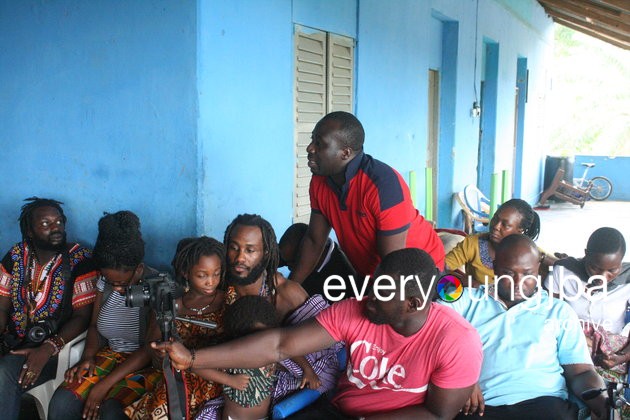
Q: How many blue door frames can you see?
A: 3